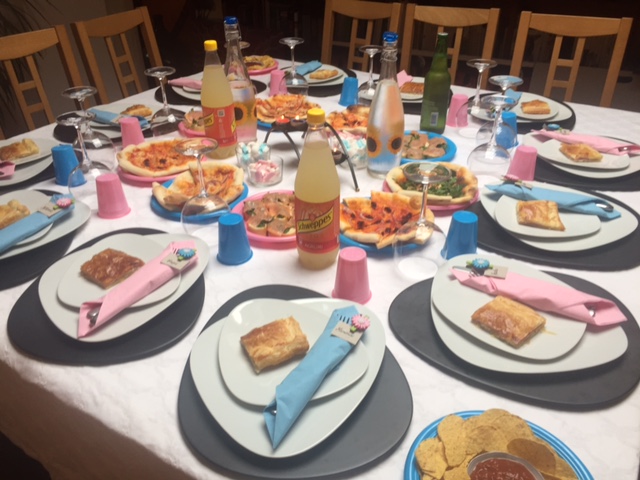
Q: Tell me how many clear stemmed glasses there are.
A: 11